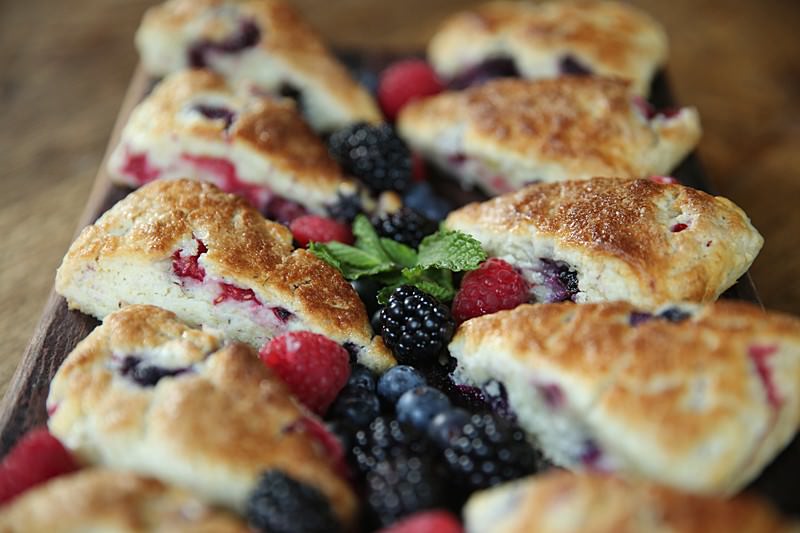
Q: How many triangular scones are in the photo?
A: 10